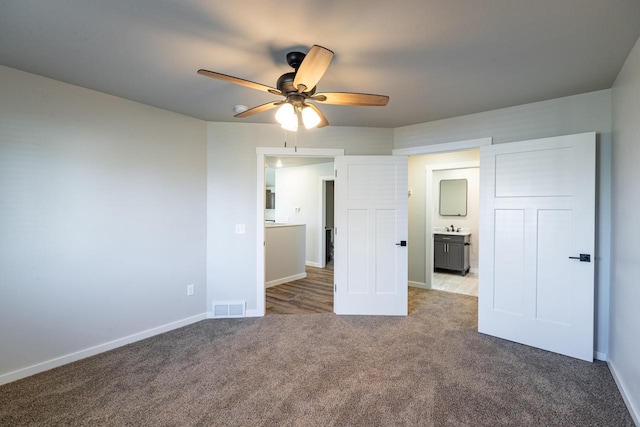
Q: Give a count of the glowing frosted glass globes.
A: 3